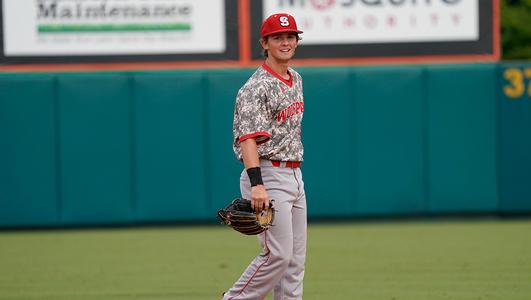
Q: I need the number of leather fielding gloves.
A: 1